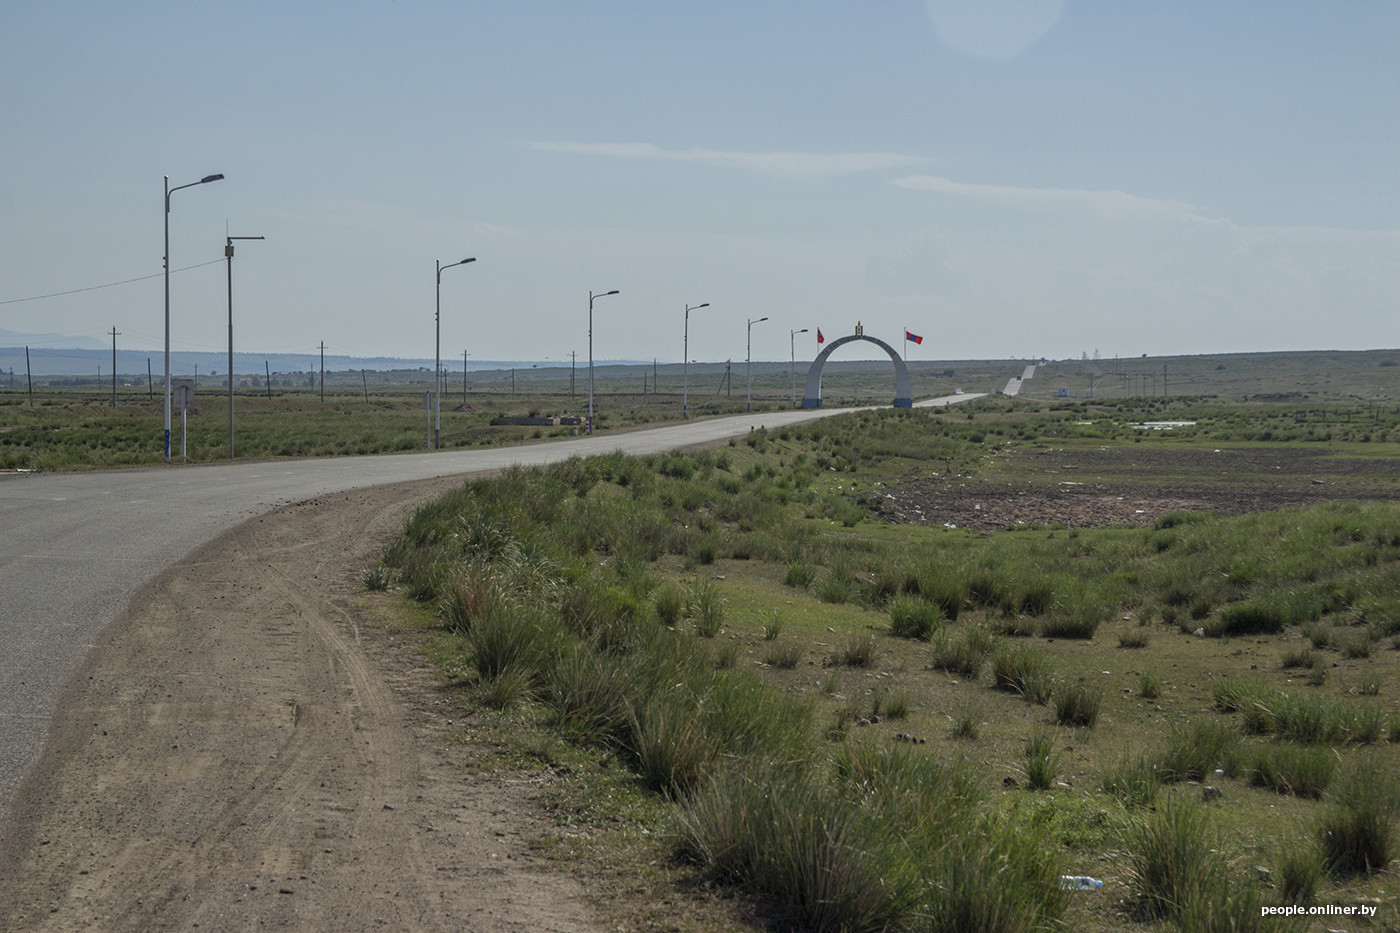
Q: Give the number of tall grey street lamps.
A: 6